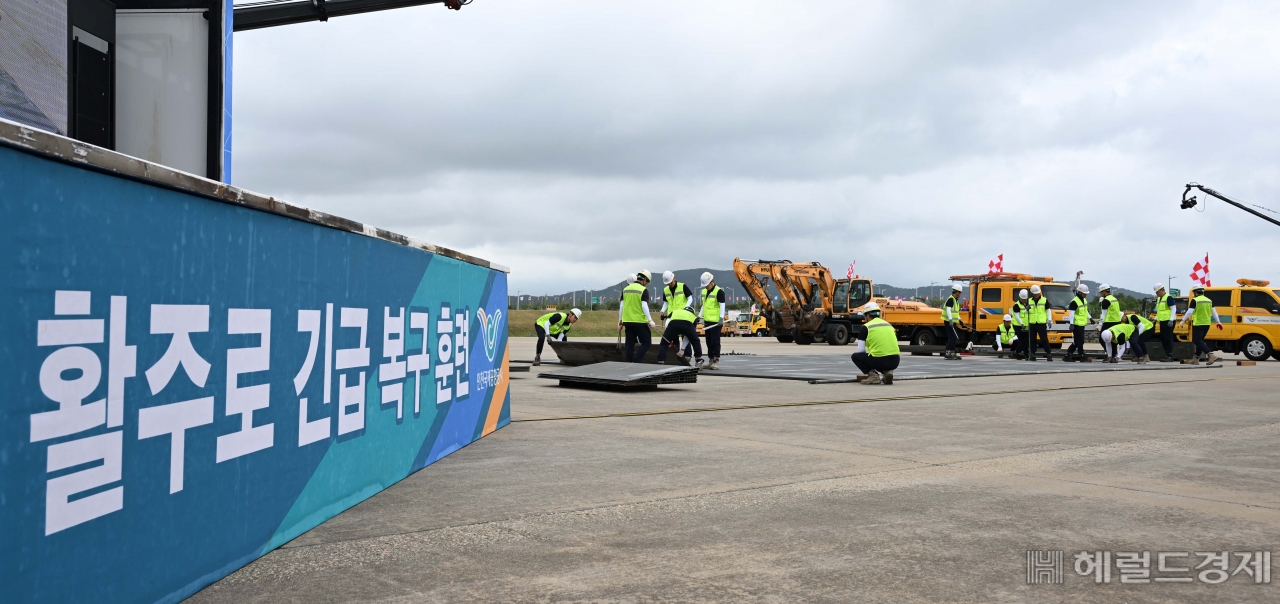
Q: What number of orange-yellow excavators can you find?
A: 2